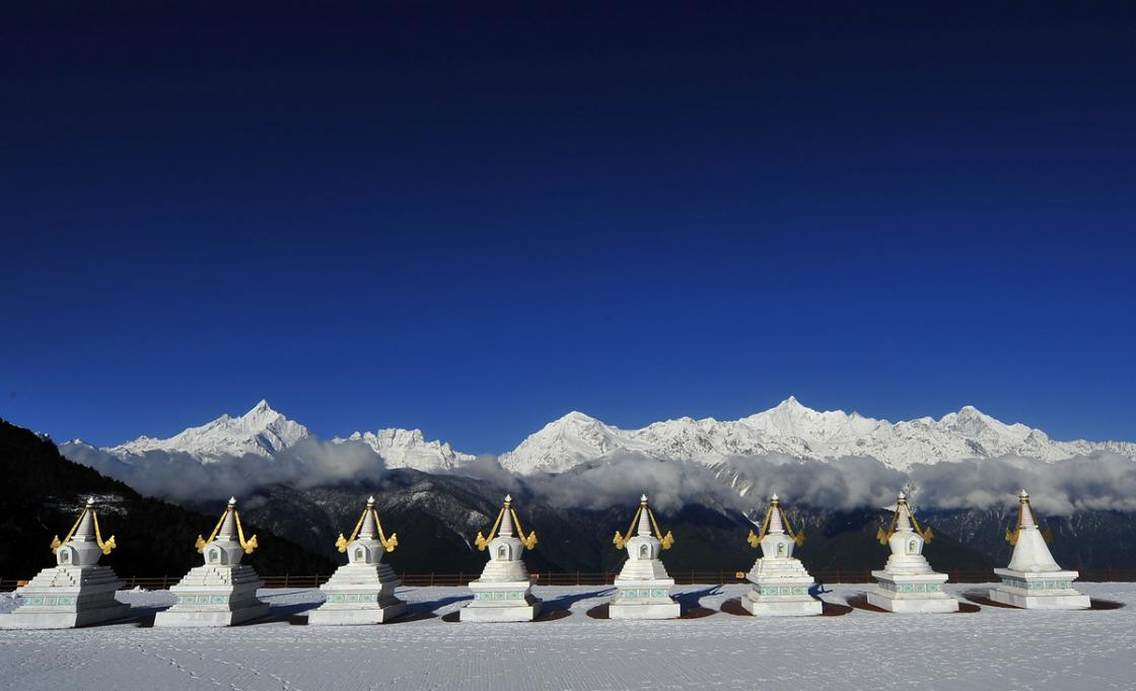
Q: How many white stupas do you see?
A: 8